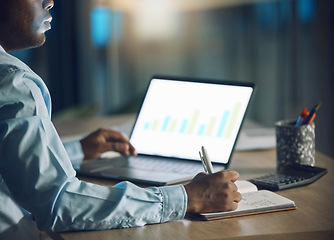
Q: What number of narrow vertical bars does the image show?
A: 10